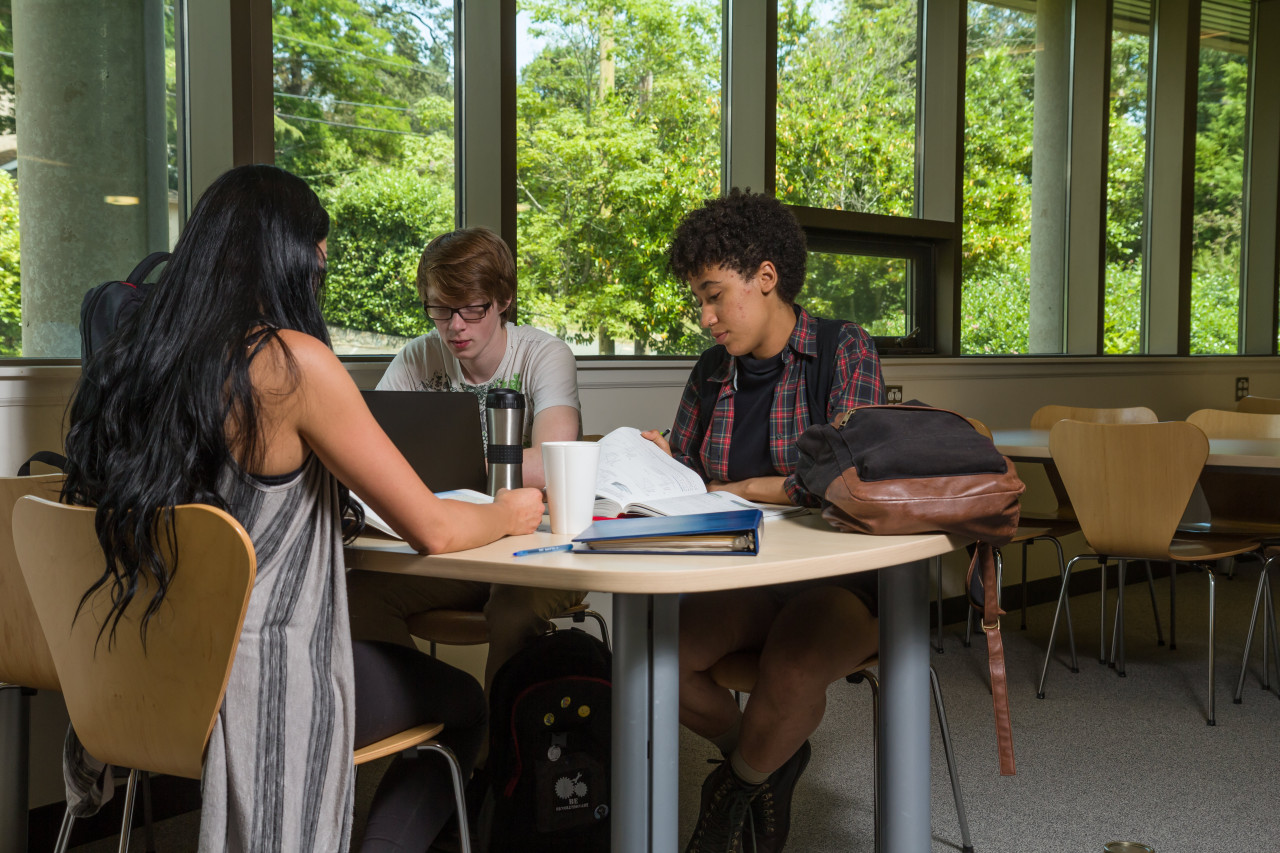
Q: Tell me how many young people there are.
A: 3